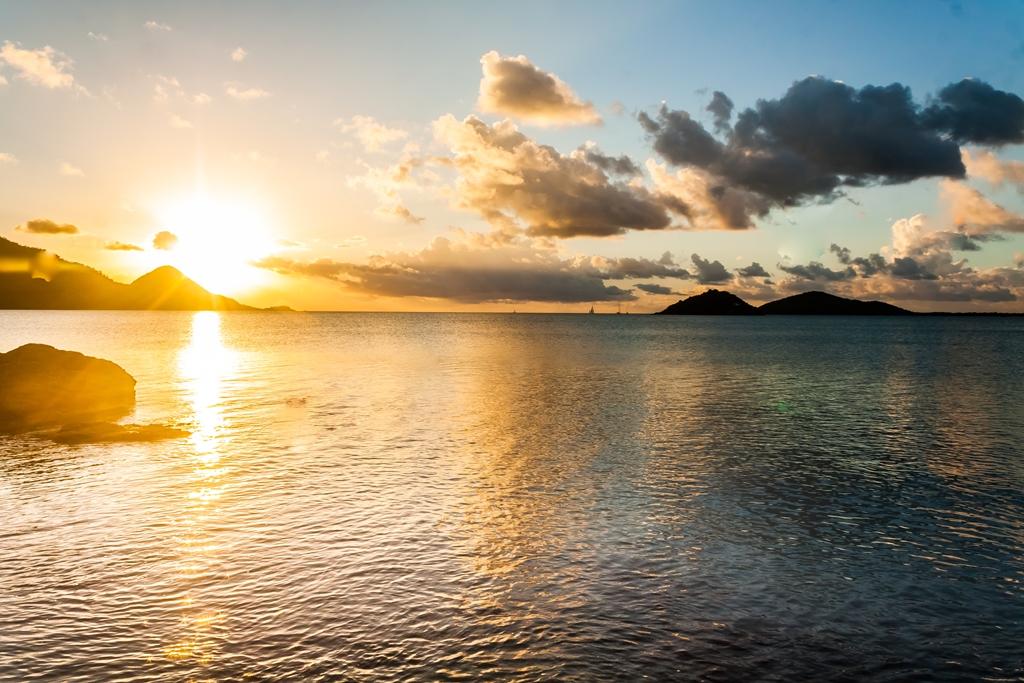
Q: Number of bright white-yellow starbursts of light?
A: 1